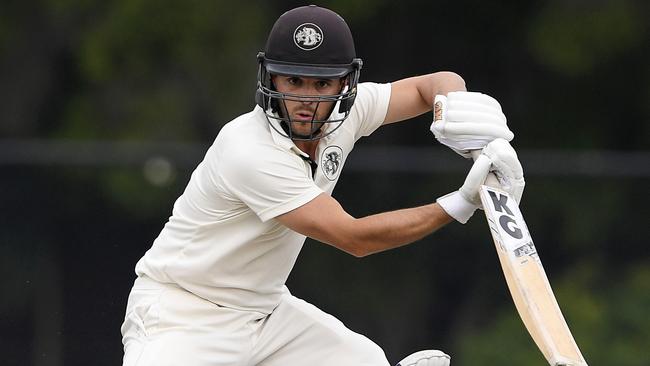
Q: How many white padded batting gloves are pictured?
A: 2